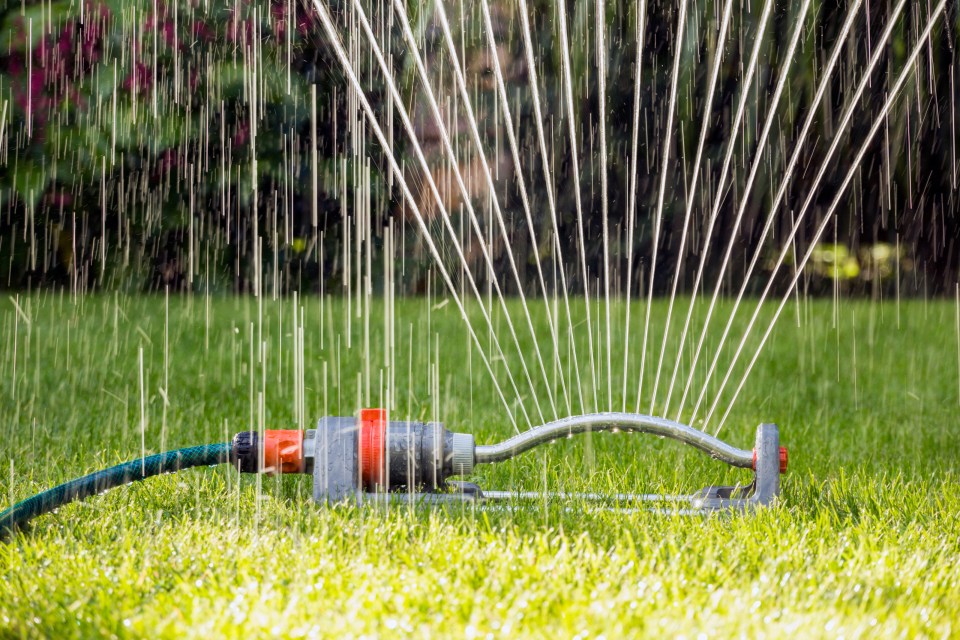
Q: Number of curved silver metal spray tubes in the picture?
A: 1